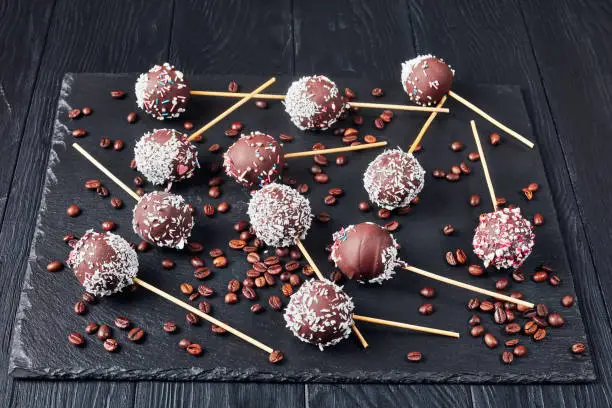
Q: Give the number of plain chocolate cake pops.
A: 0